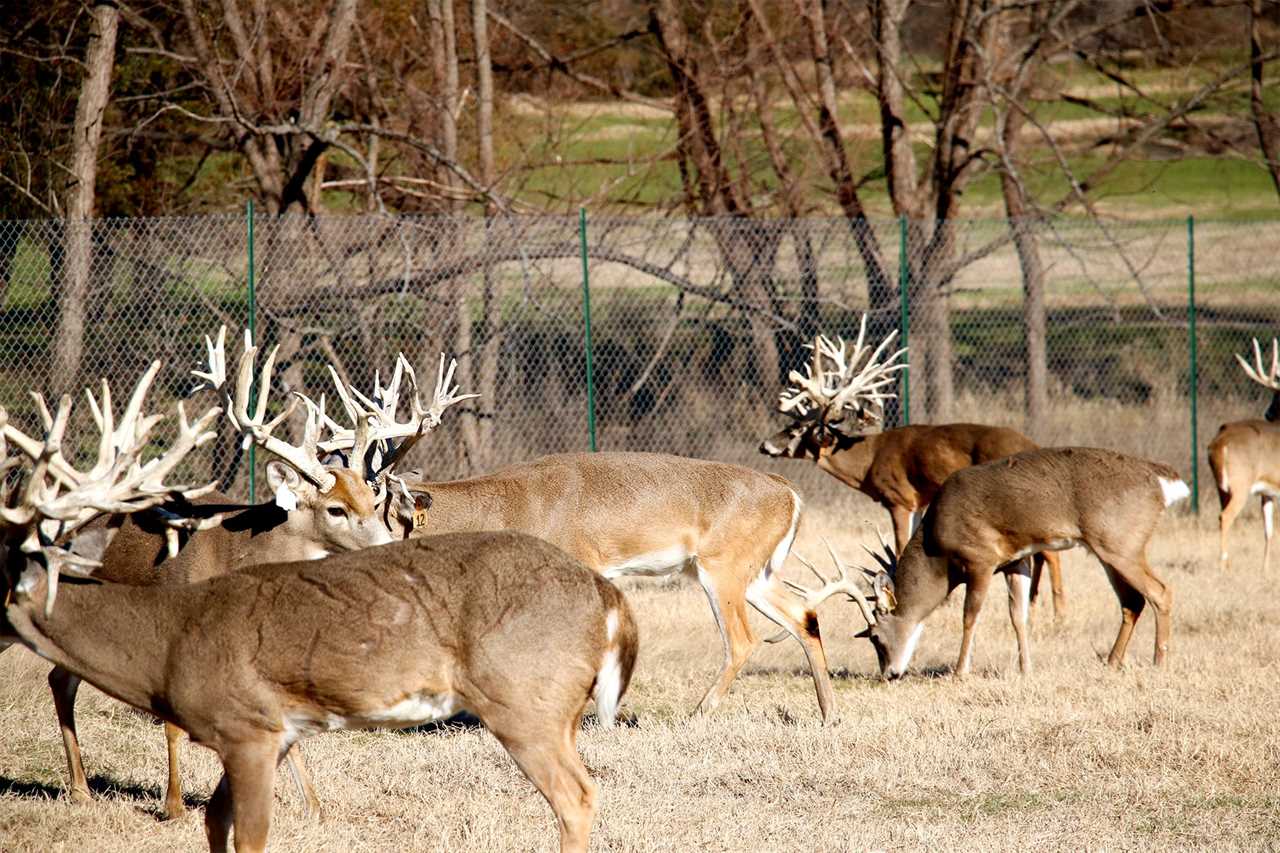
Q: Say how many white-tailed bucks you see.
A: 6